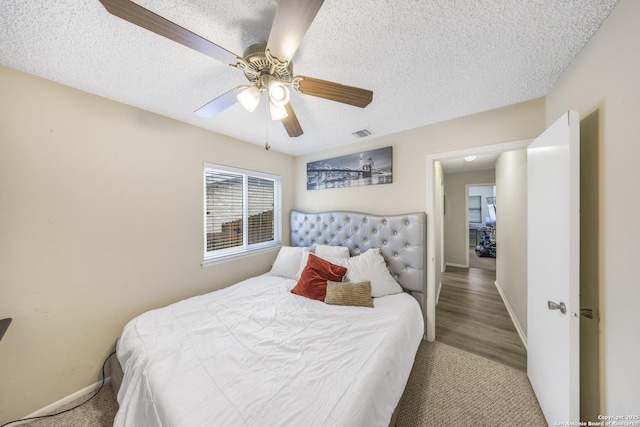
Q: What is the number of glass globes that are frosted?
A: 3